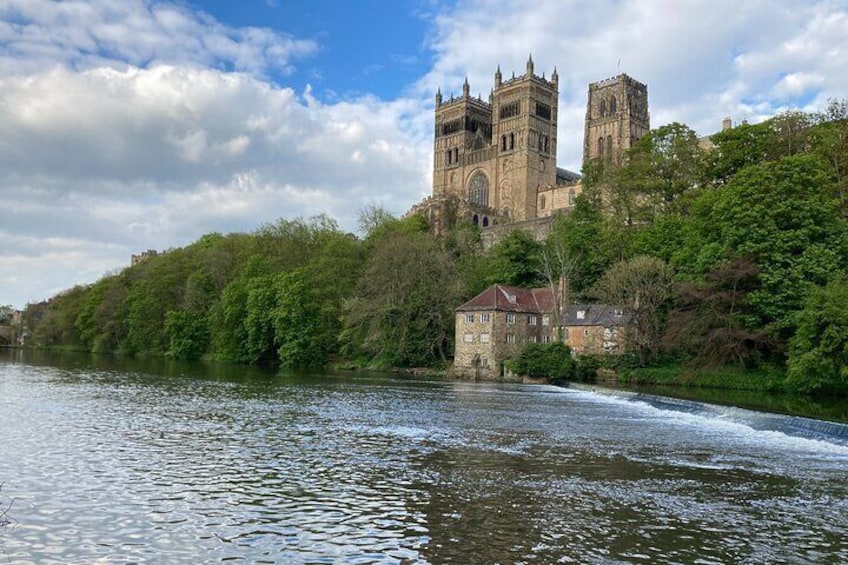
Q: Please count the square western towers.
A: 2